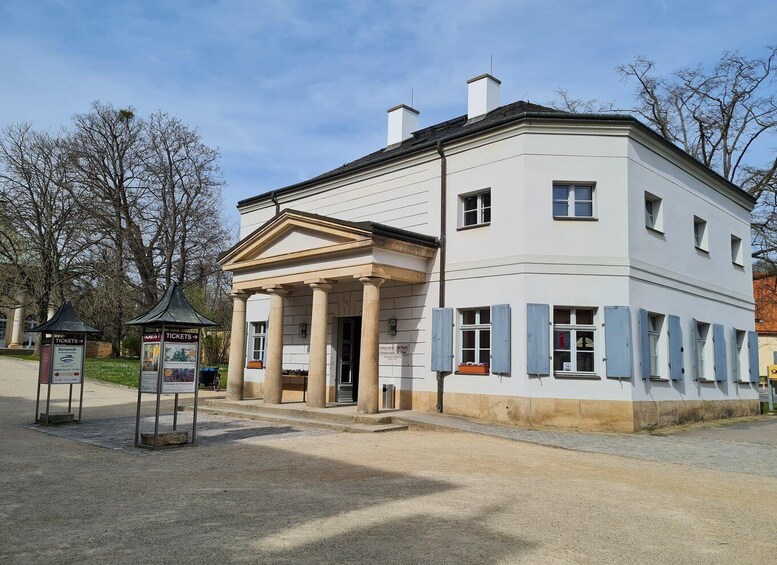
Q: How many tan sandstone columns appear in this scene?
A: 4